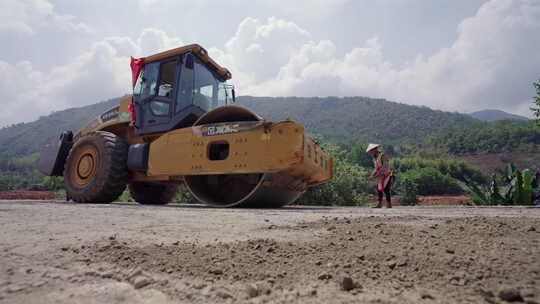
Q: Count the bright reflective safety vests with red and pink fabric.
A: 1